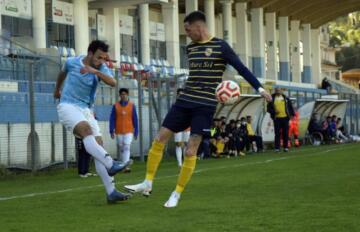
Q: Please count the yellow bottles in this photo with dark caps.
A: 0